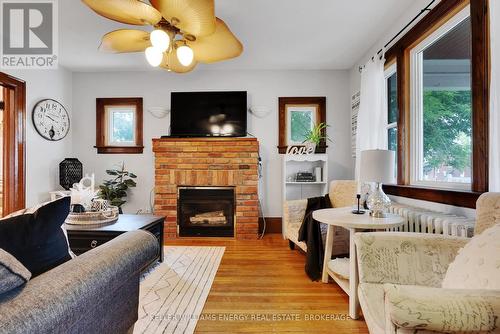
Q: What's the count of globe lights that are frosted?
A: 3